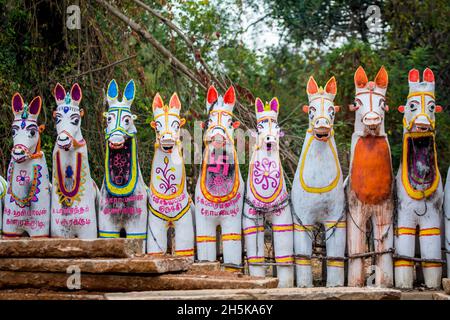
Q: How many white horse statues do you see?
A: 9